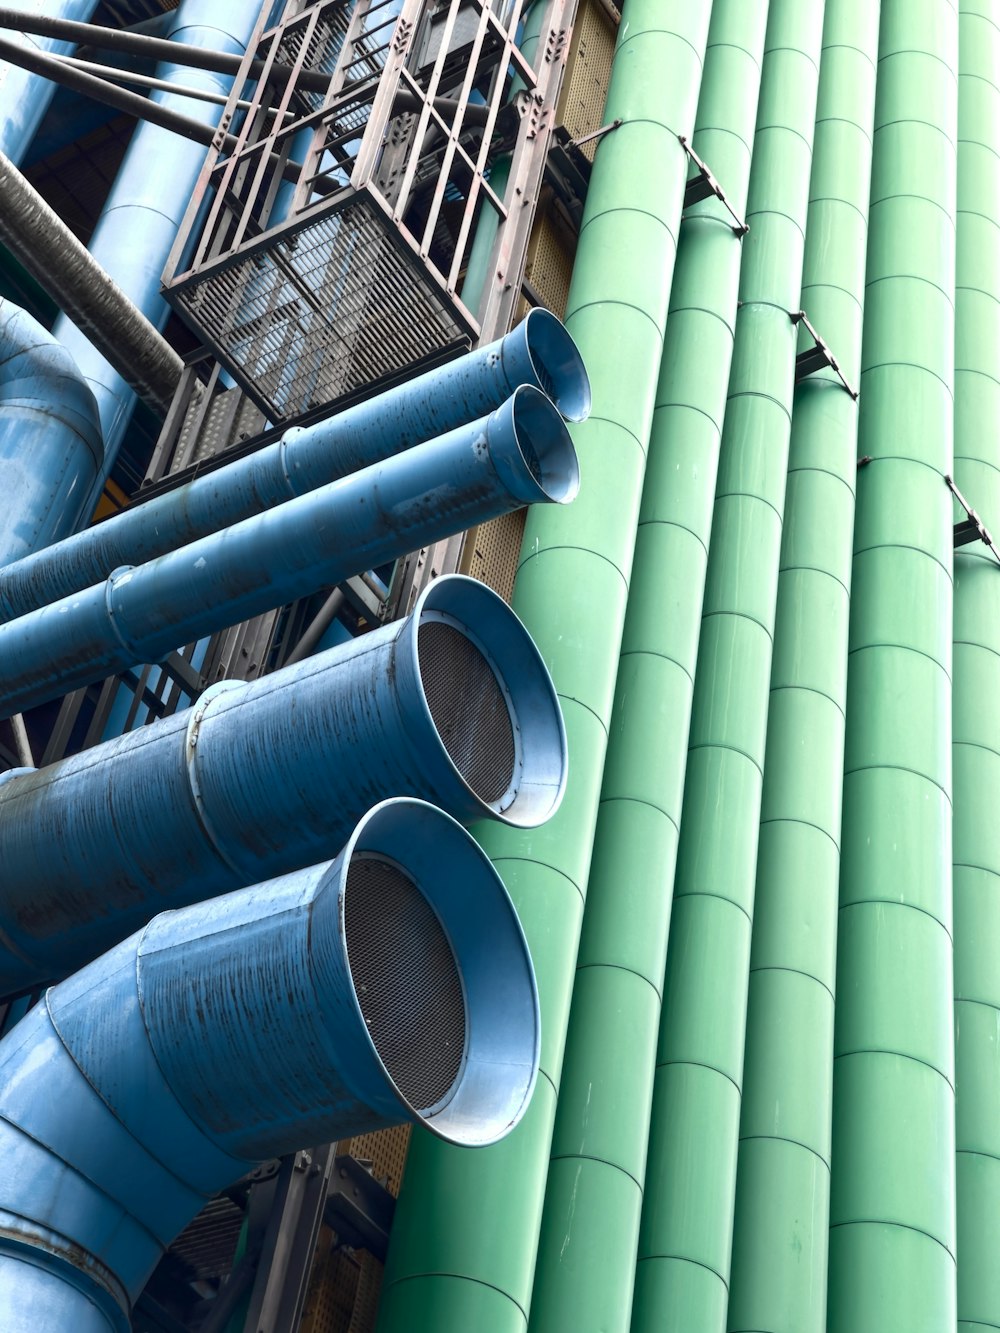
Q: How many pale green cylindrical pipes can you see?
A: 6